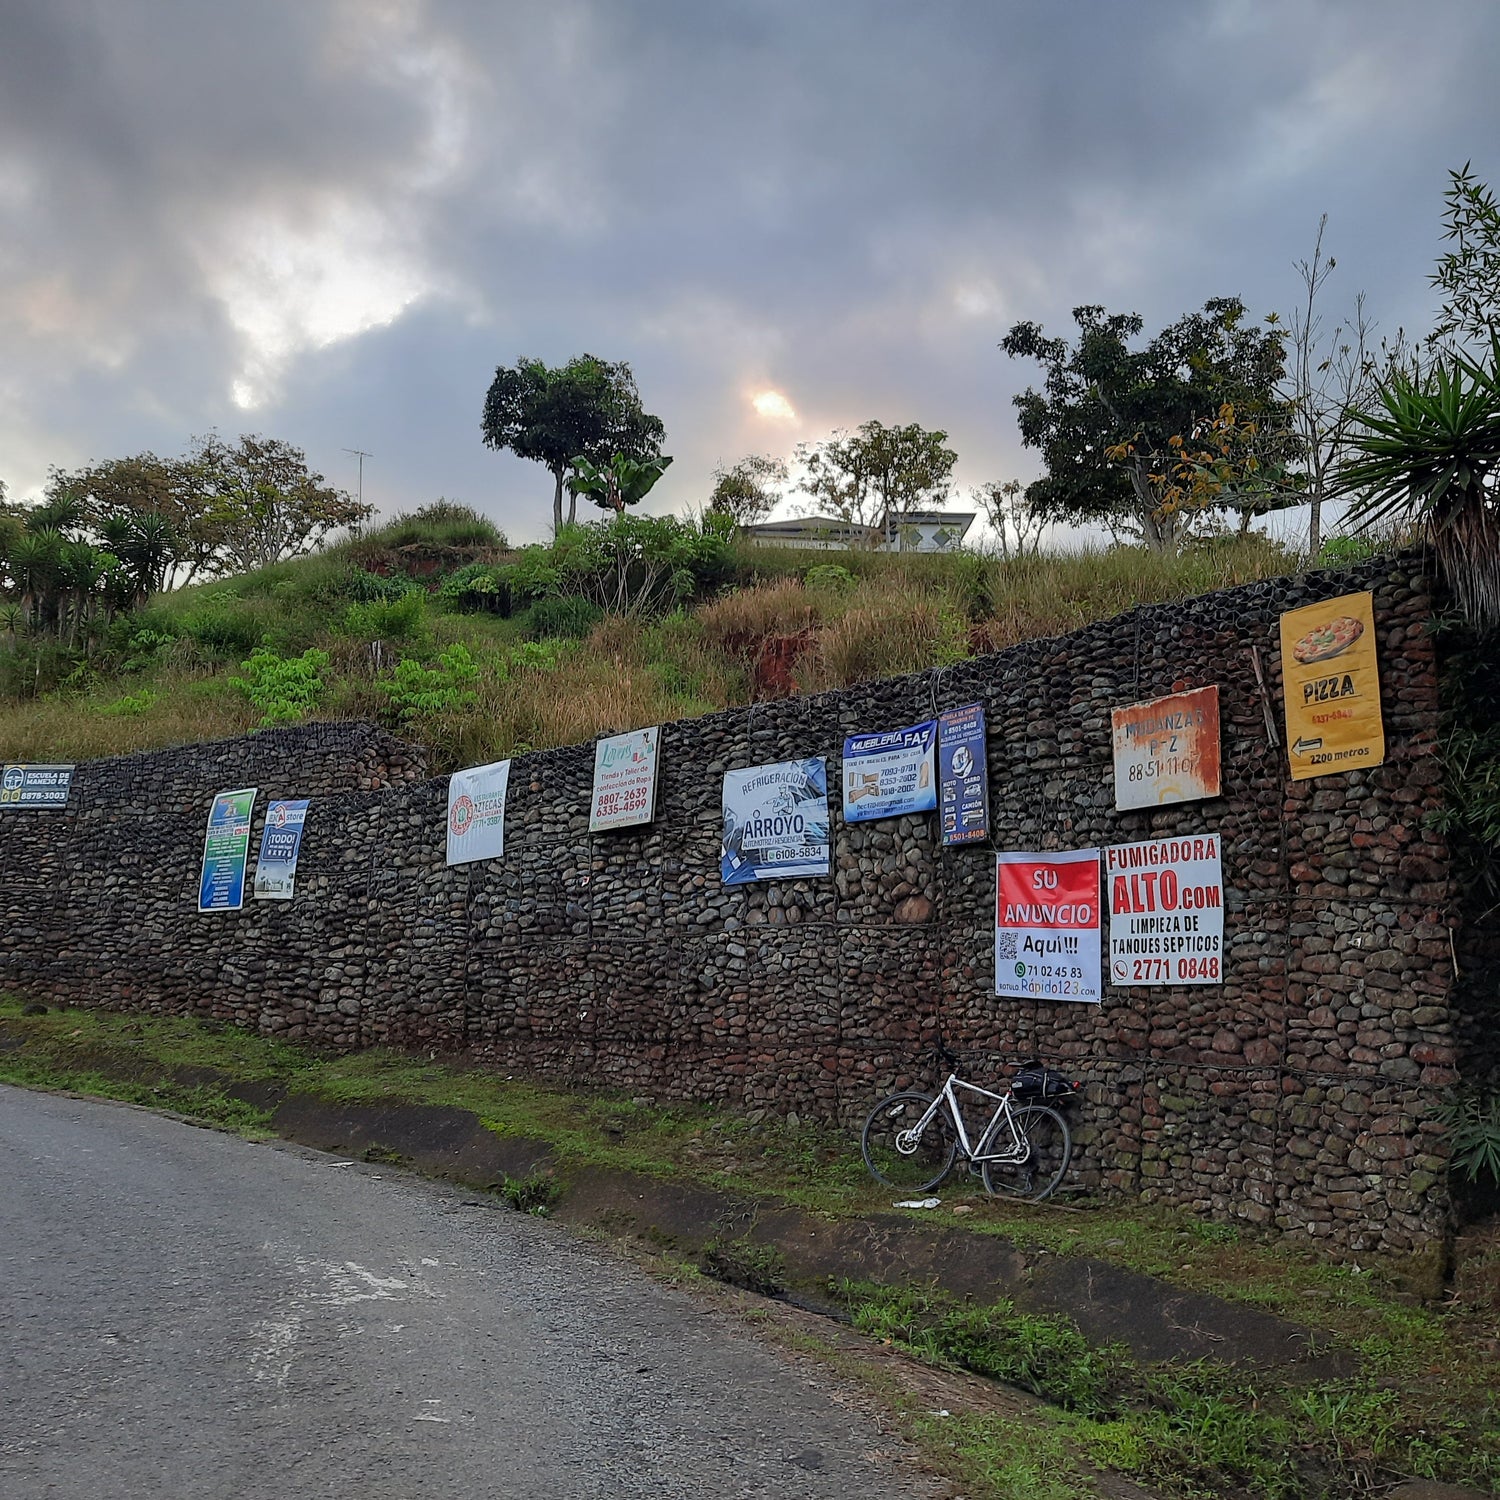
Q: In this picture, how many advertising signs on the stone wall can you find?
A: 12